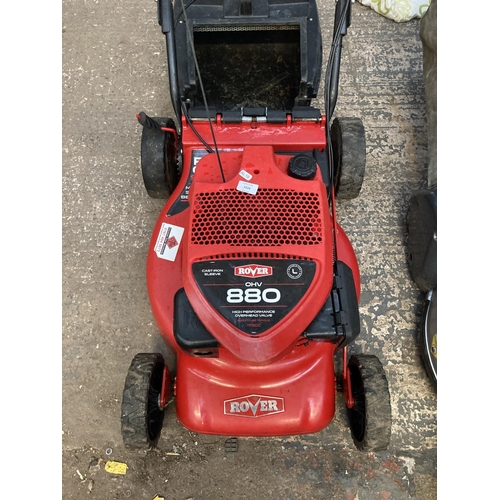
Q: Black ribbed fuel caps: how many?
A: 1